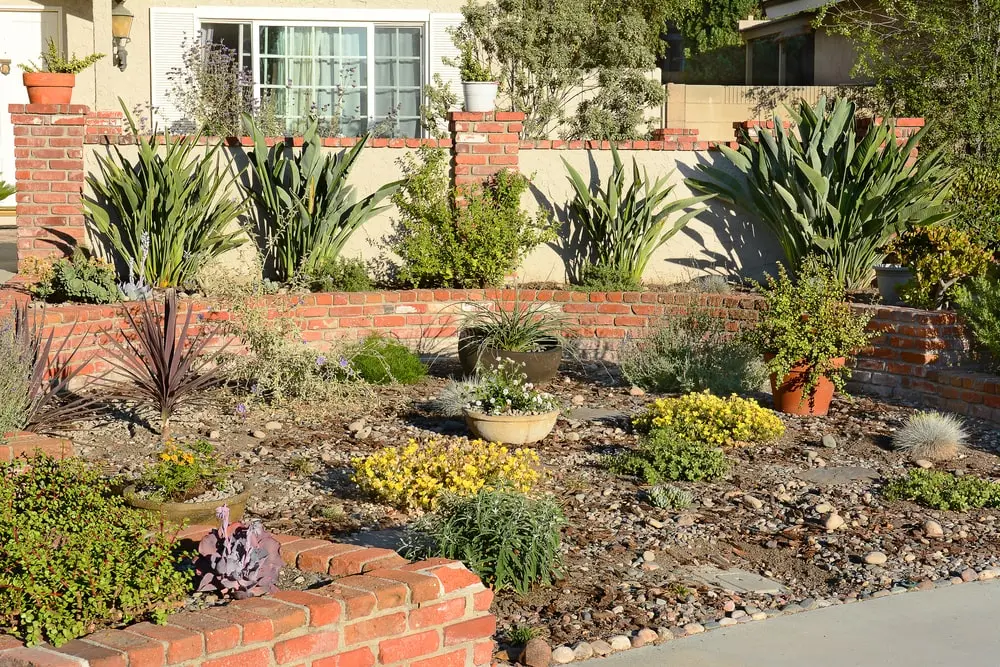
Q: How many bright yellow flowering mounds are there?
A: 2